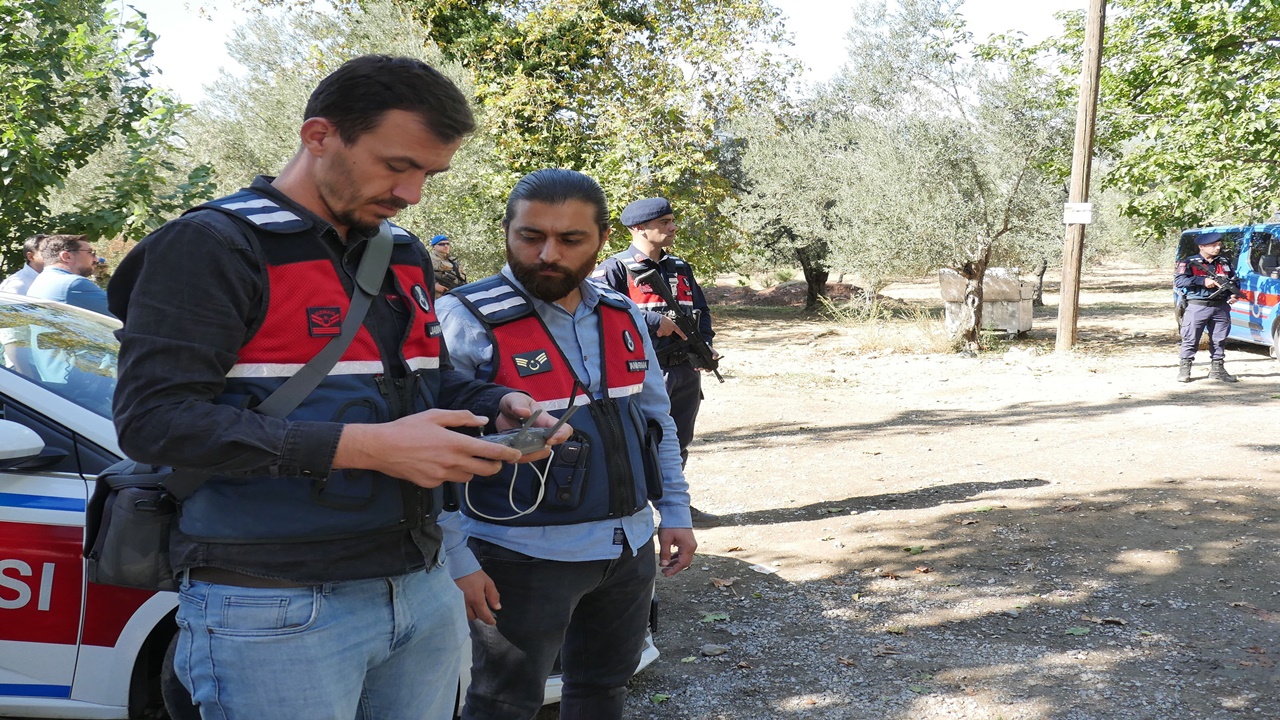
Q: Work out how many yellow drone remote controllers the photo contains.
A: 0